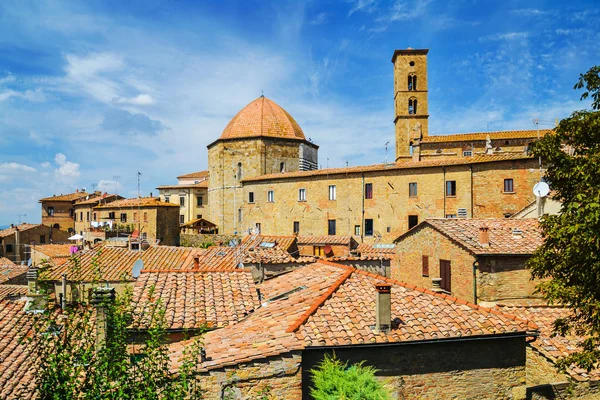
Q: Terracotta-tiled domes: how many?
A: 1